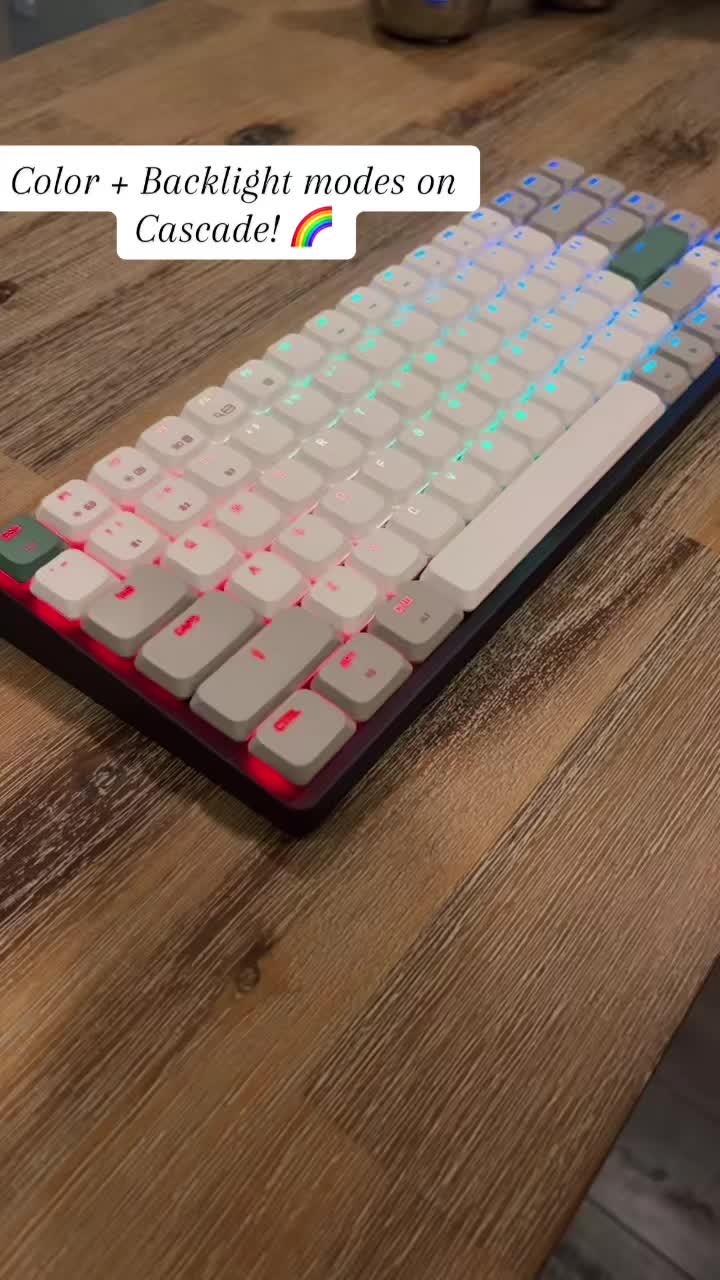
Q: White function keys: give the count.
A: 12